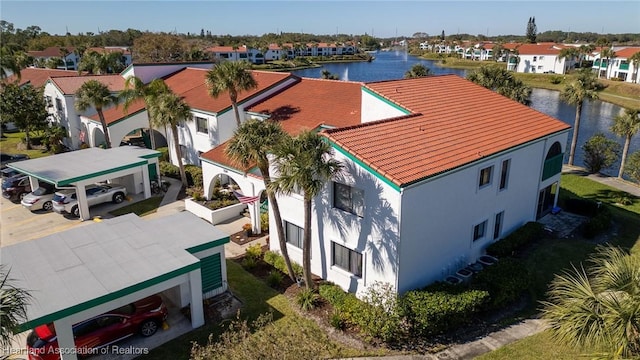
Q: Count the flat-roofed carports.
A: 2